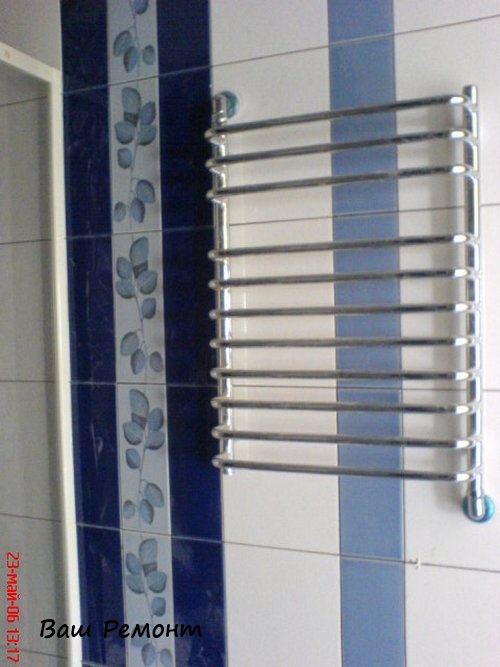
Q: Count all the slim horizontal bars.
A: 11